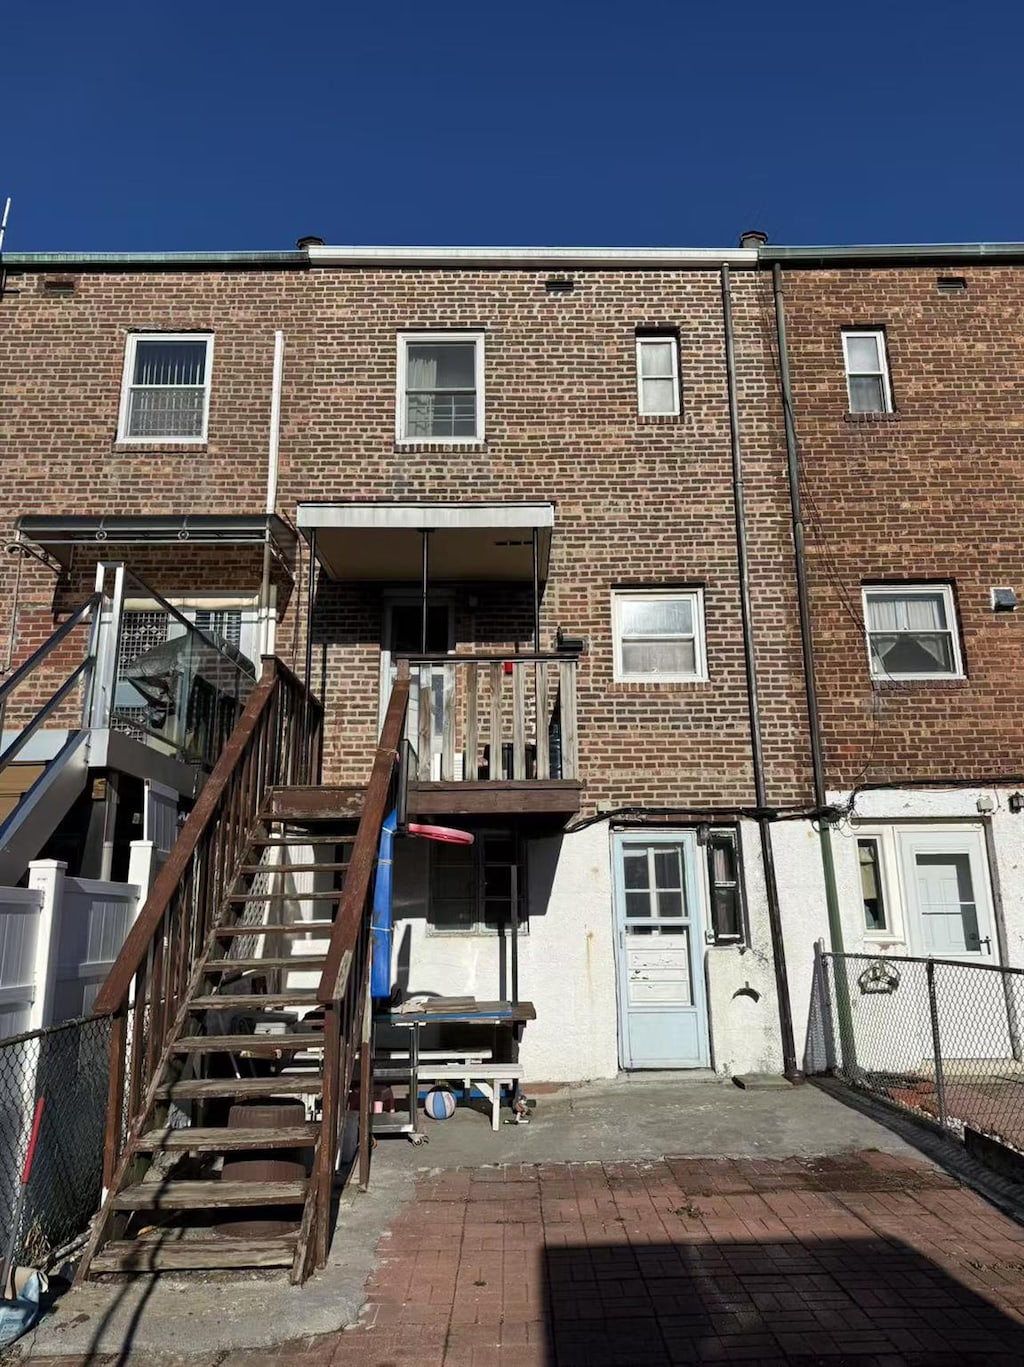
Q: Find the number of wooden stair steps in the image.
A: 12